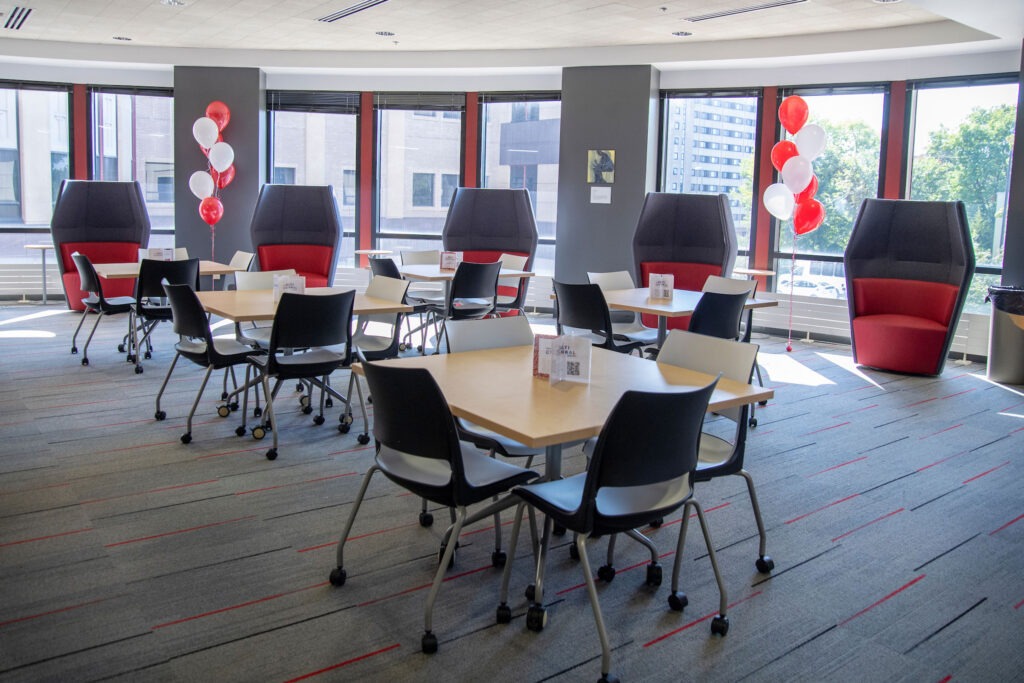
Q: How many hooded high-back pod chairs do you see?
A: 5